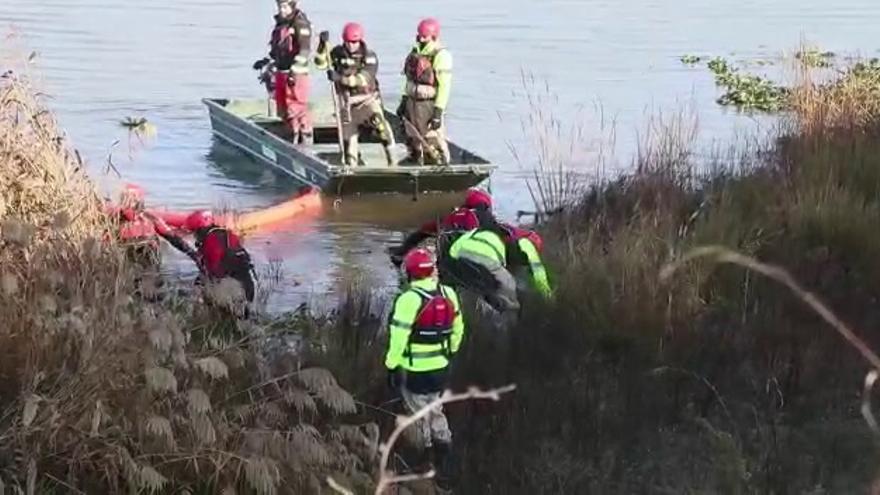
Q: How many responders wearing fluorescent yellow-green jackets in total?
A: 4